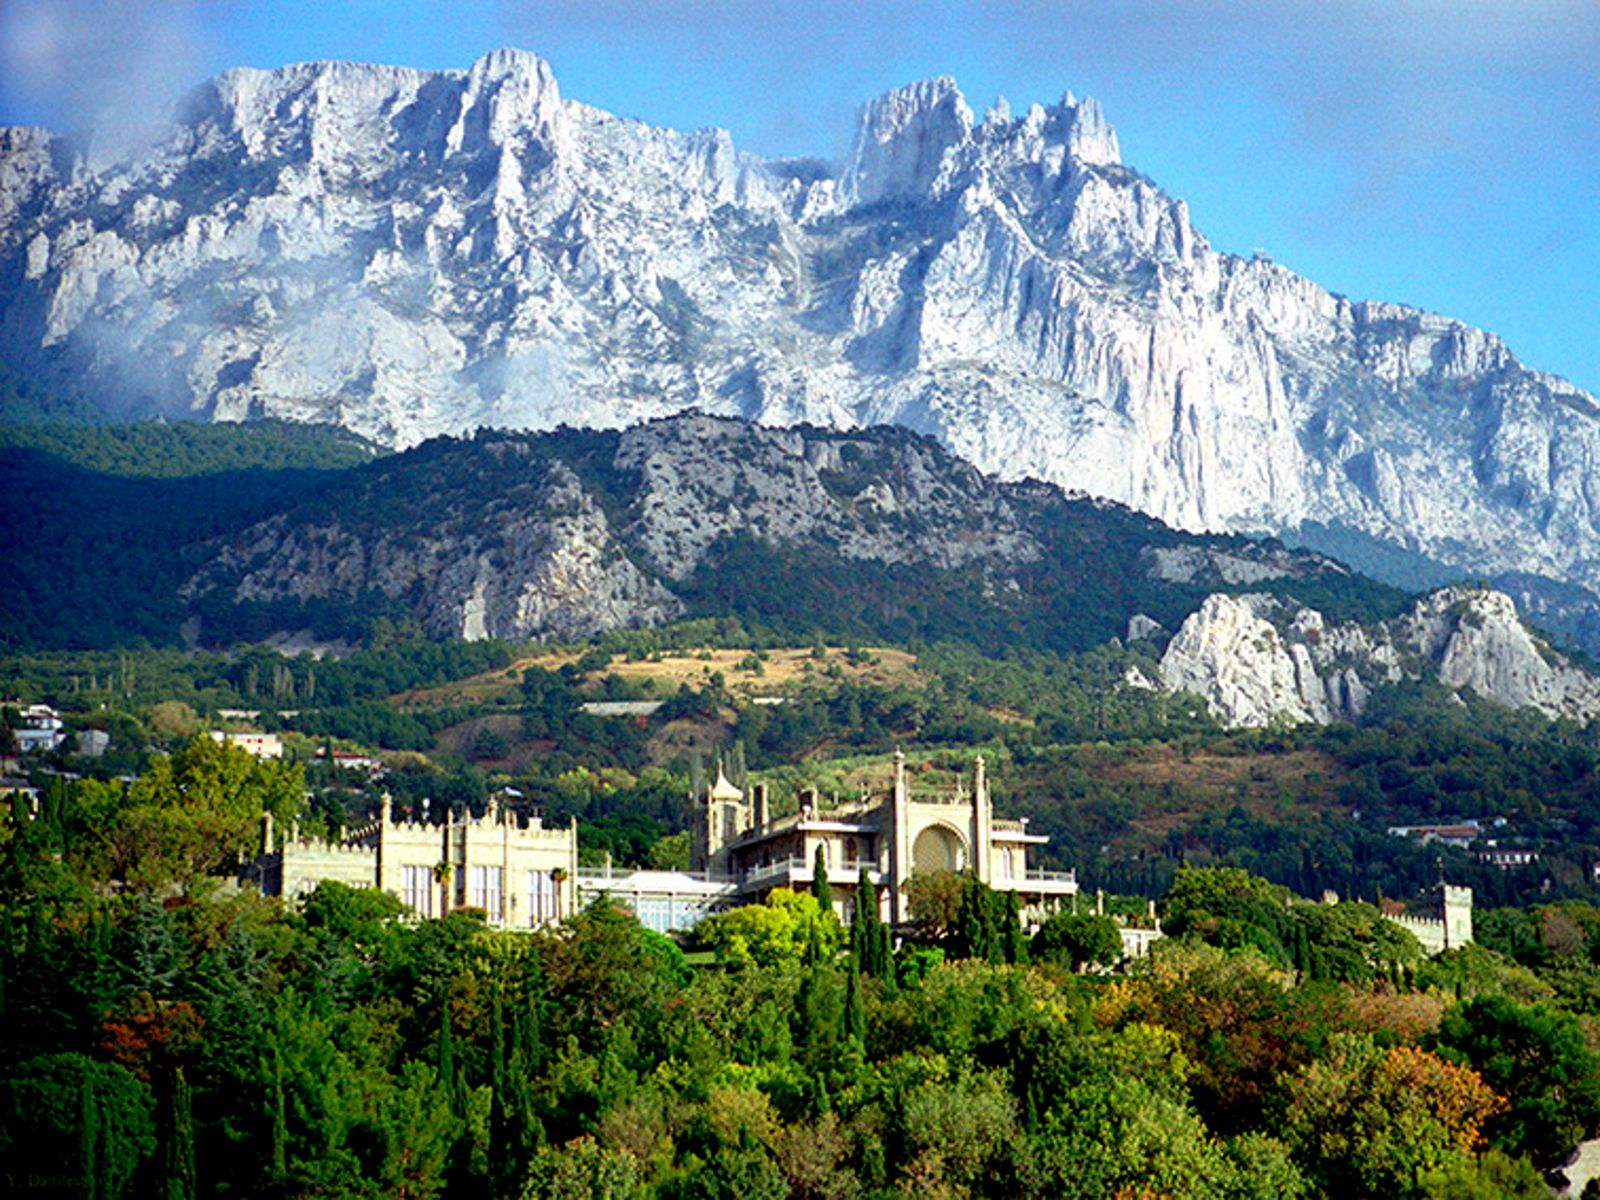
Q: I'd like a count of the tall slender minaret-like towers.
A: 2